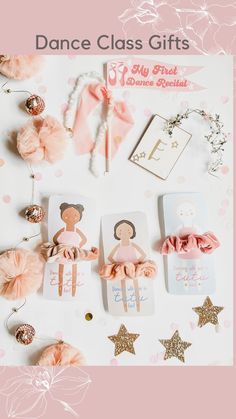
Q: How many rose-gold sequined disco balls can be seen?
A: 3